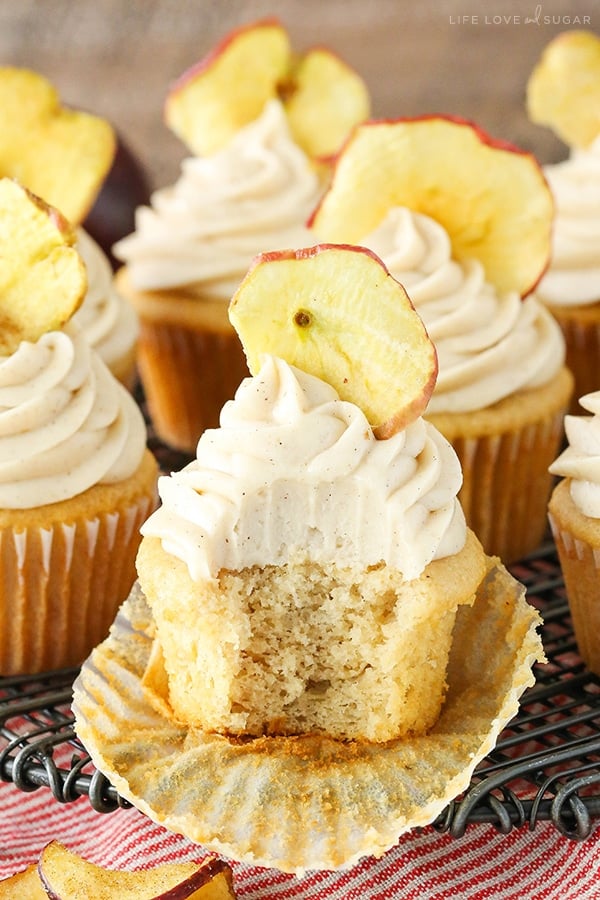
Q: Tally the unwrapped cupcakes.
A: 1